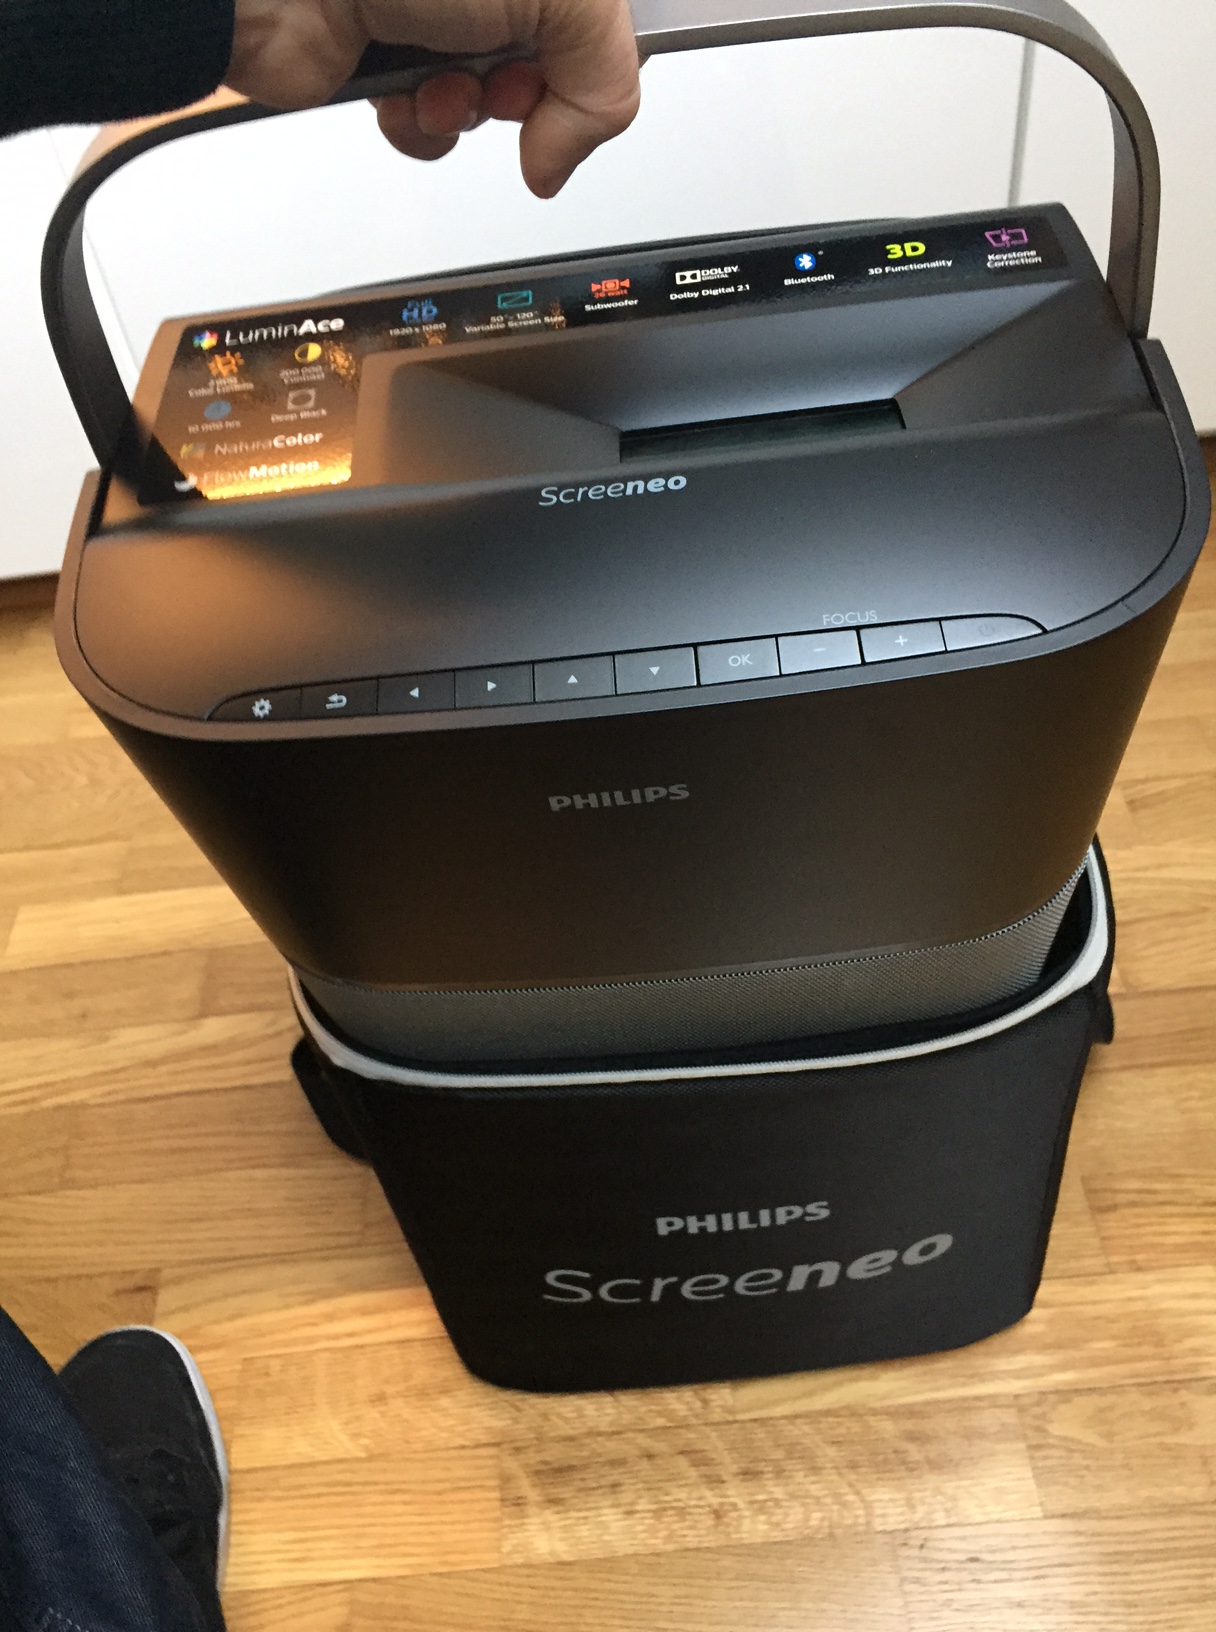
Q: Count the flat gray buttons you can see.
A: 10